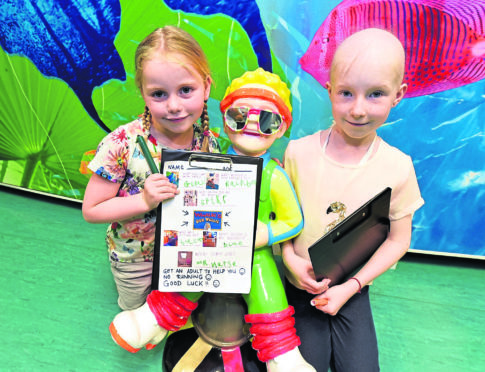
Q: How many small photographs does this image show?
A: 6